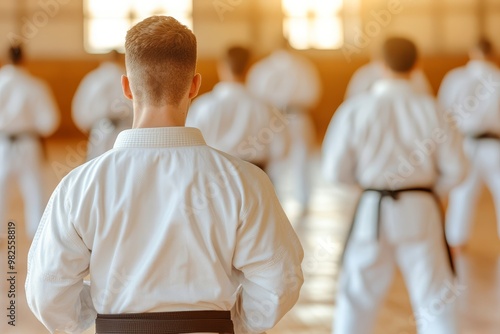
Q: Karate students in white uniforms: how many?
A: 8